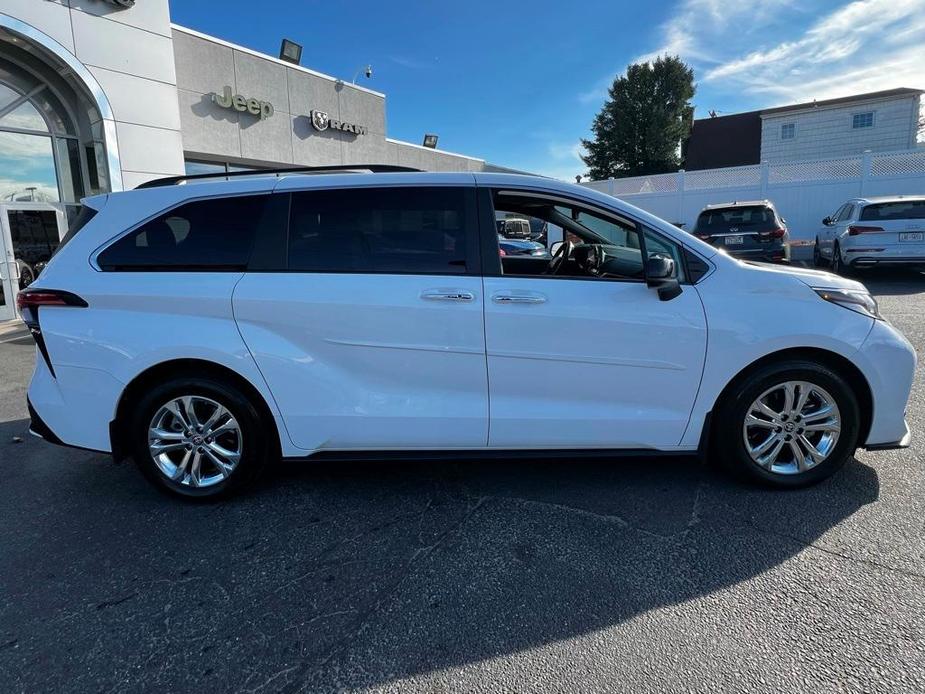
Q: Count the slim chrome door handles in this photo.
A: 2